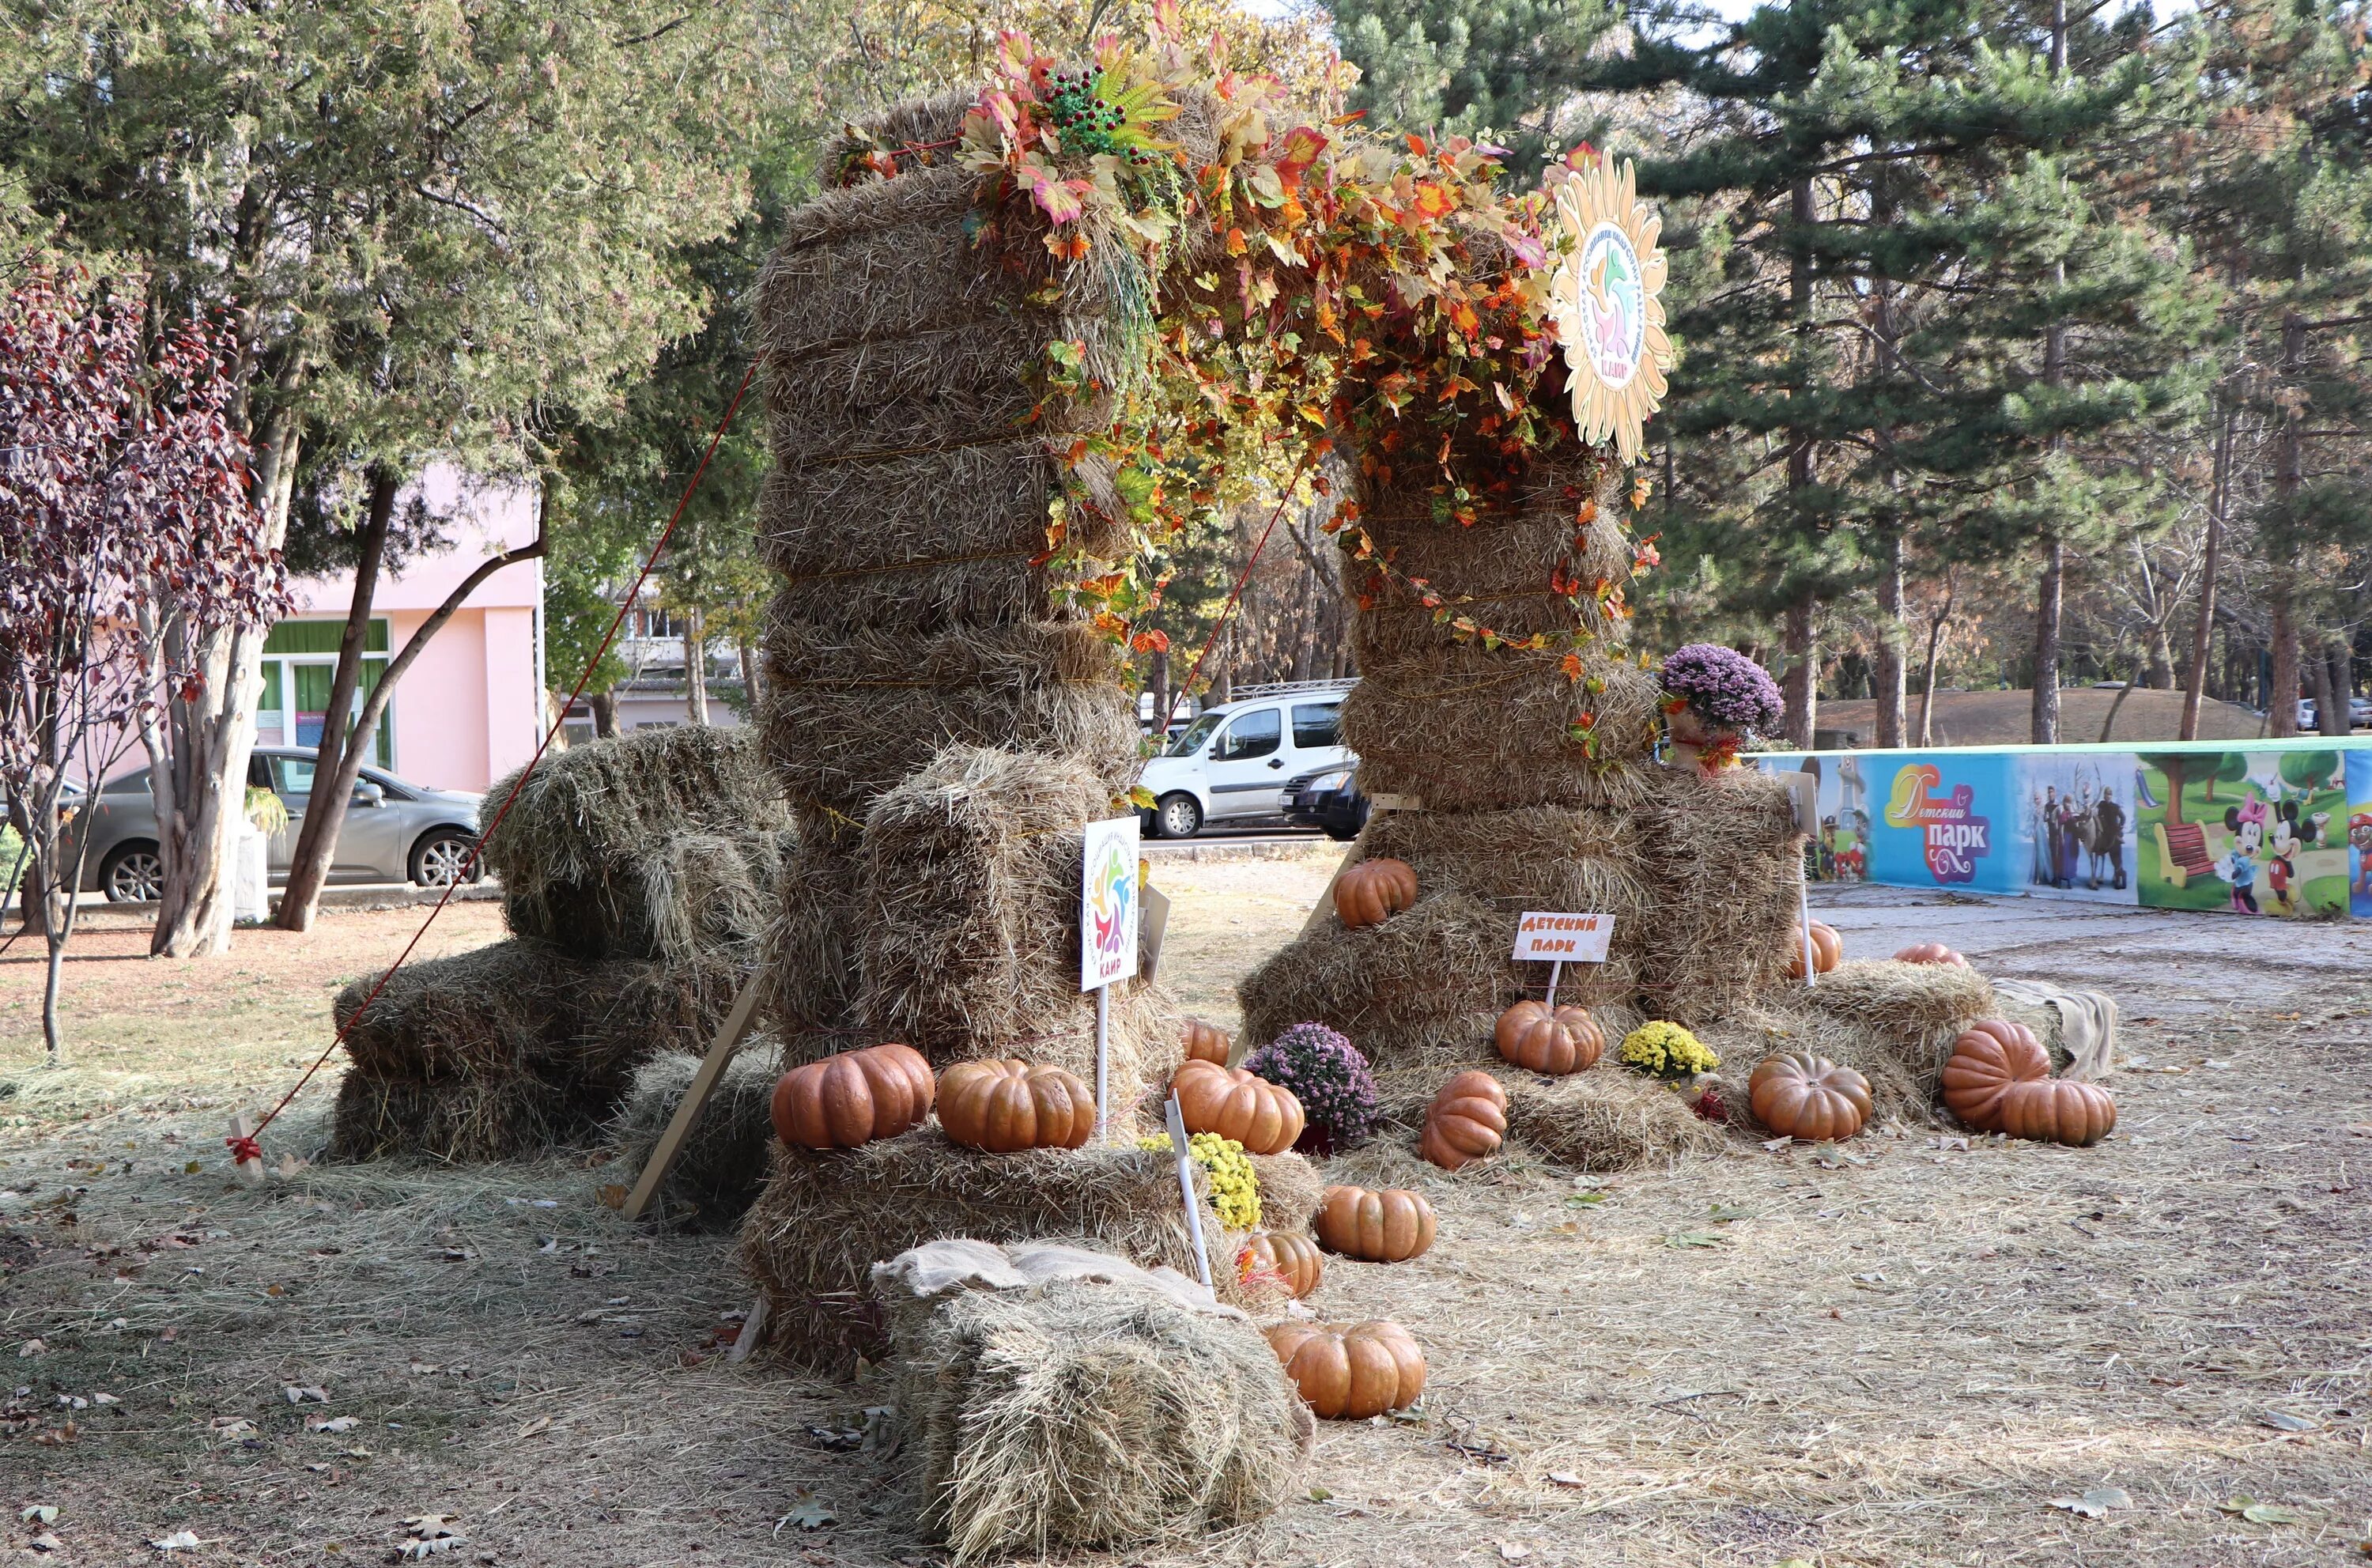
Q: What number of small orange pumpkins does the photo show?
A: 15